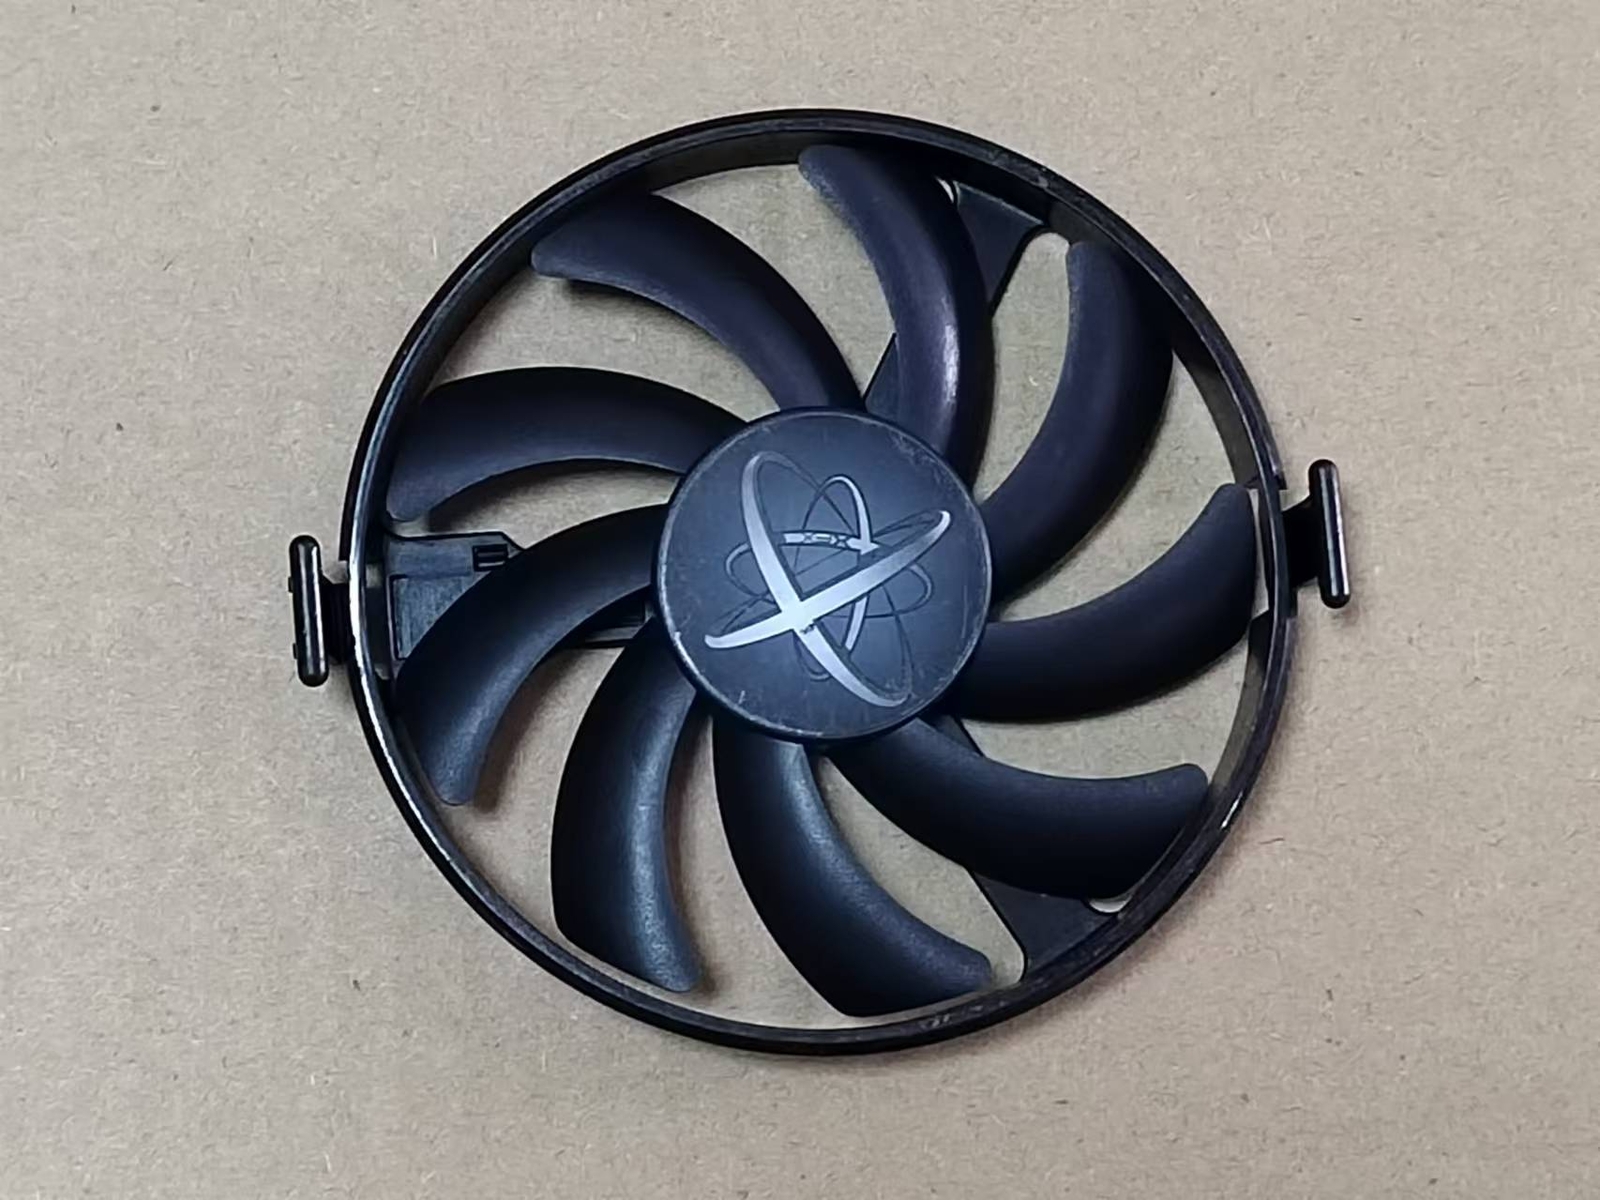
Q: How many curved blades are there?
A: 9